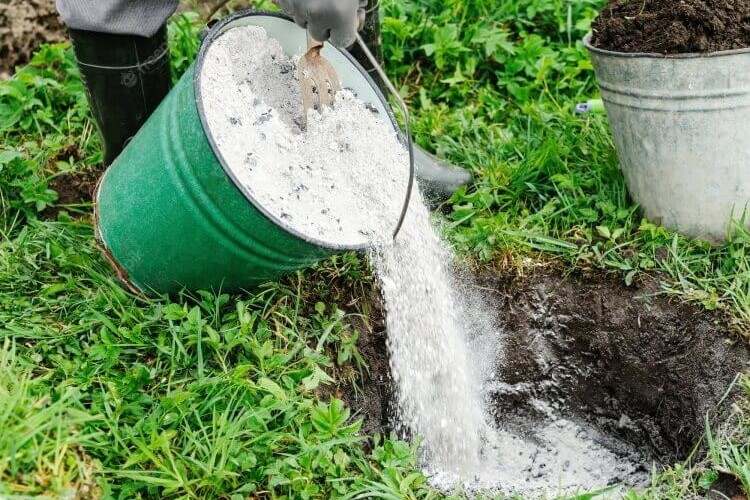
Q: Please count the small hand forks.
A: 1